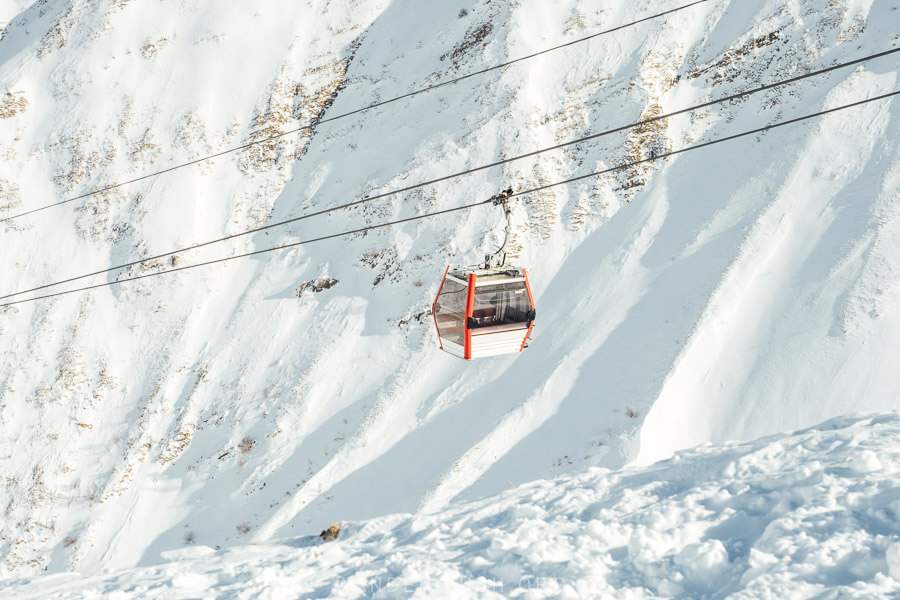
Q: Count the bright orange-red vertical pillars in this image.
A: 3